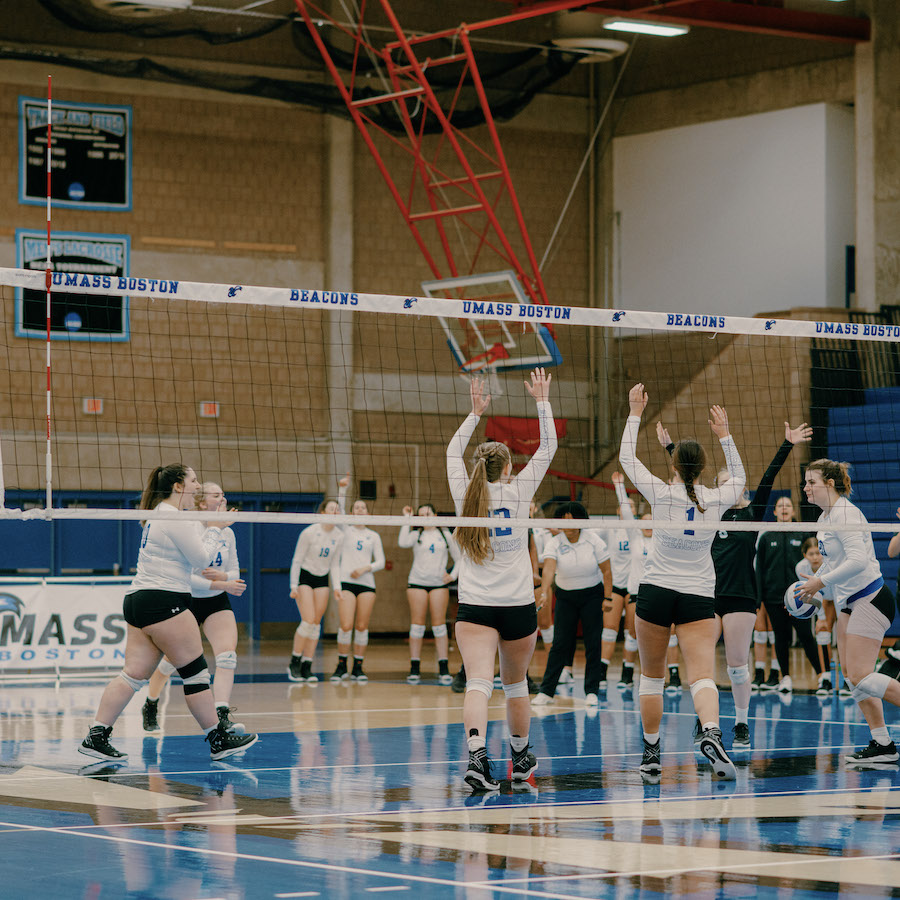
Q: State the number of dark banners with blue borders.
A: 2